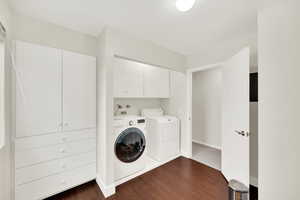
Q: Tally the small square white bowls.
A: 0